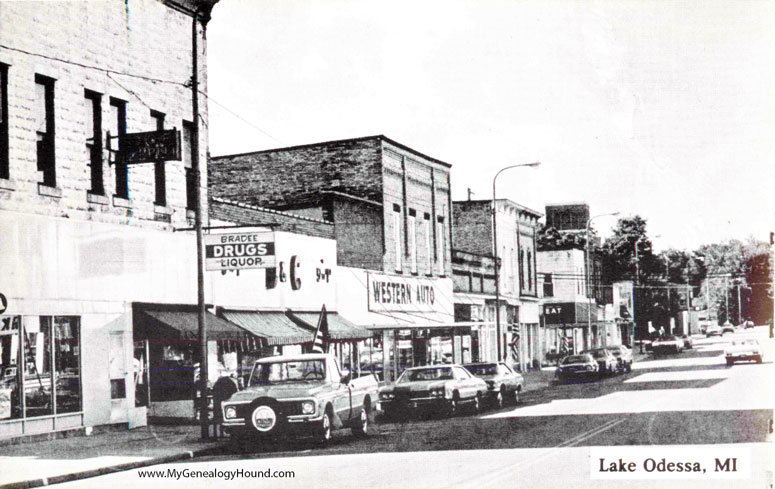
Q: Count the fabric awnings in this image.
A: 3